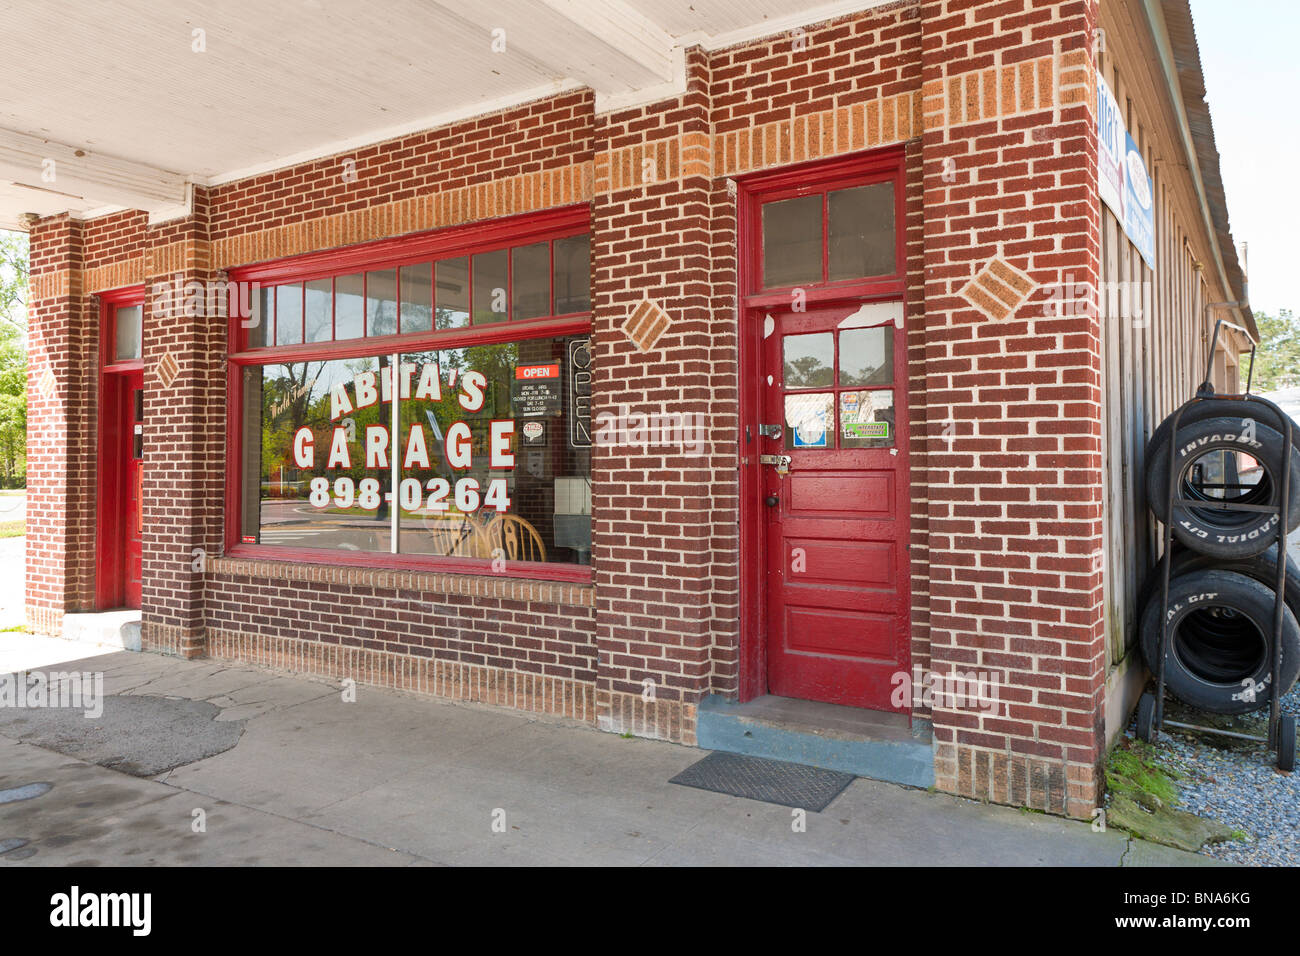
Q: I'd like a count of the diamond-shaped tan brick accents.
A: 4